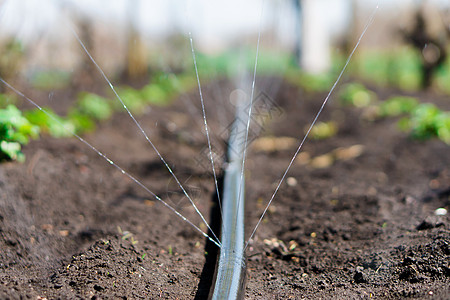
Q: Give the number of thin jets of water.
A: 5